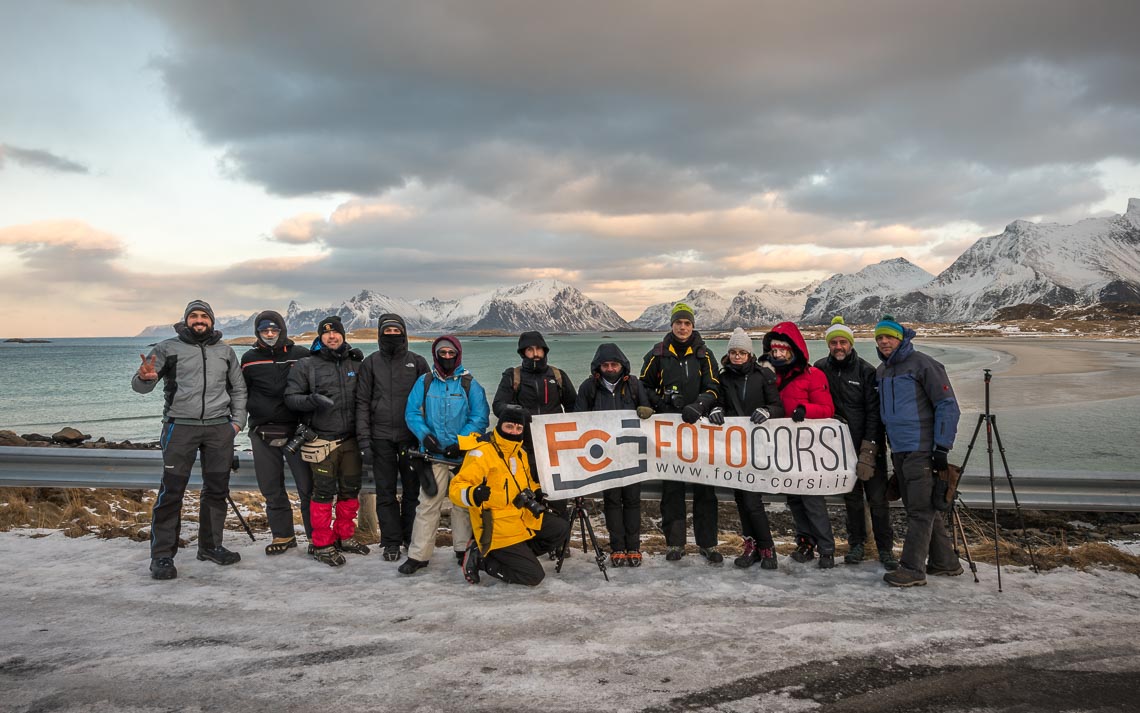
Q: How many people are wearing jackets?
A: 13